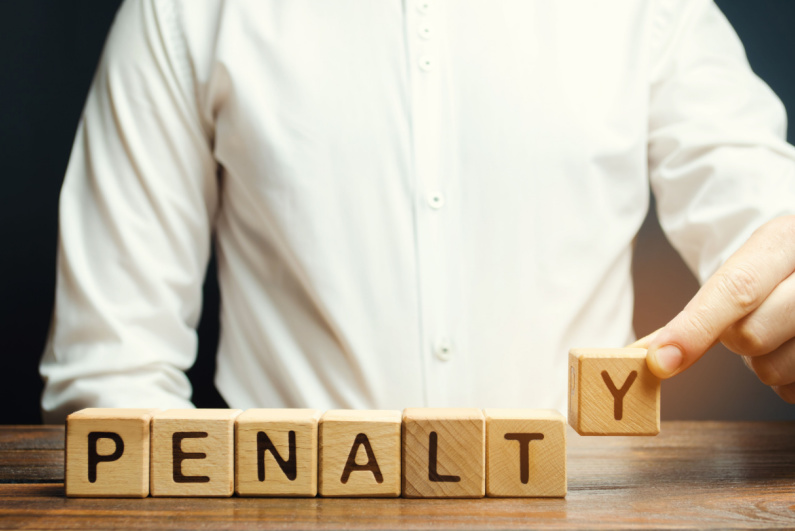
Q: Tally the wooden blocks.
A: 7